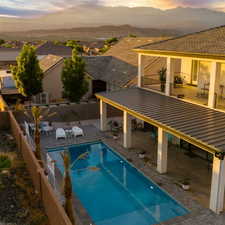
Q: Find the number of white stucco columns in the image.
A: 7